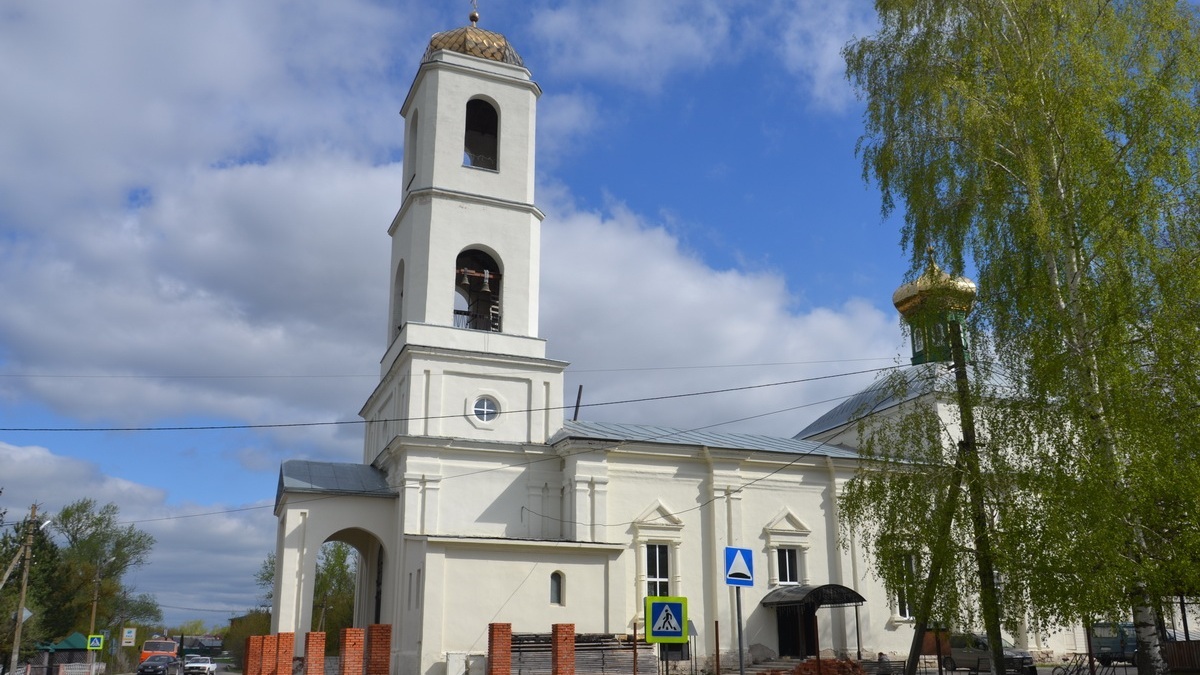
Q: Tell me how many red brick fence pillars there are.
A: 8